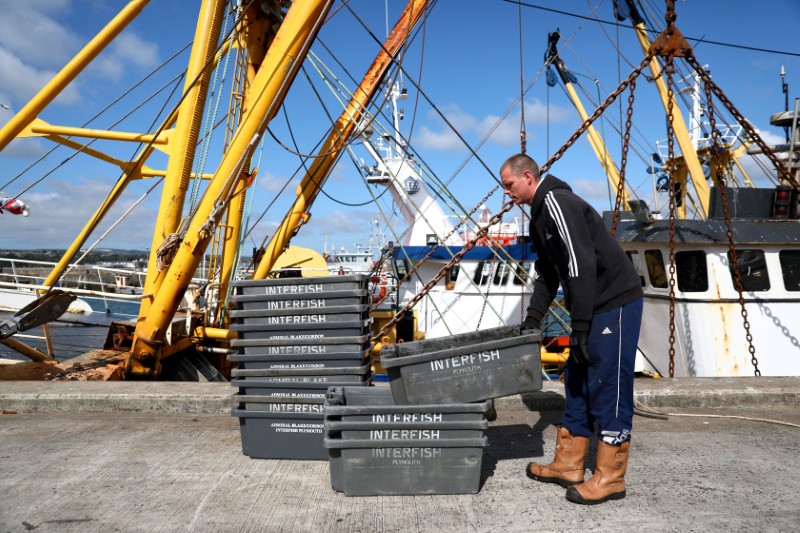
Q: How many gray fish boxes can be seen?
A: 14